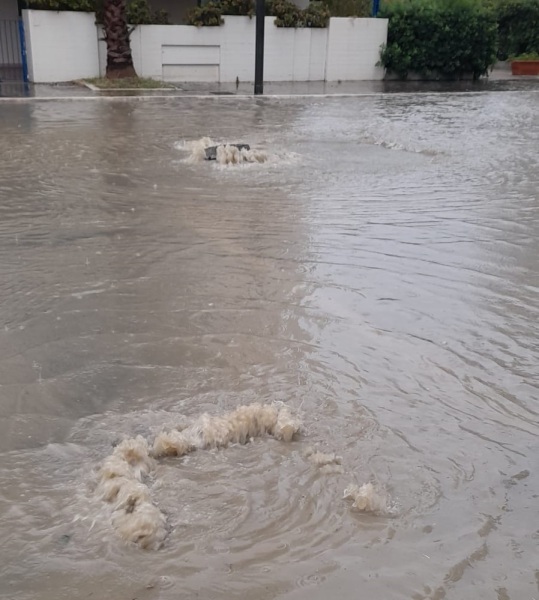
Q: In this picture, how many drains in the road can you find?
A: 2